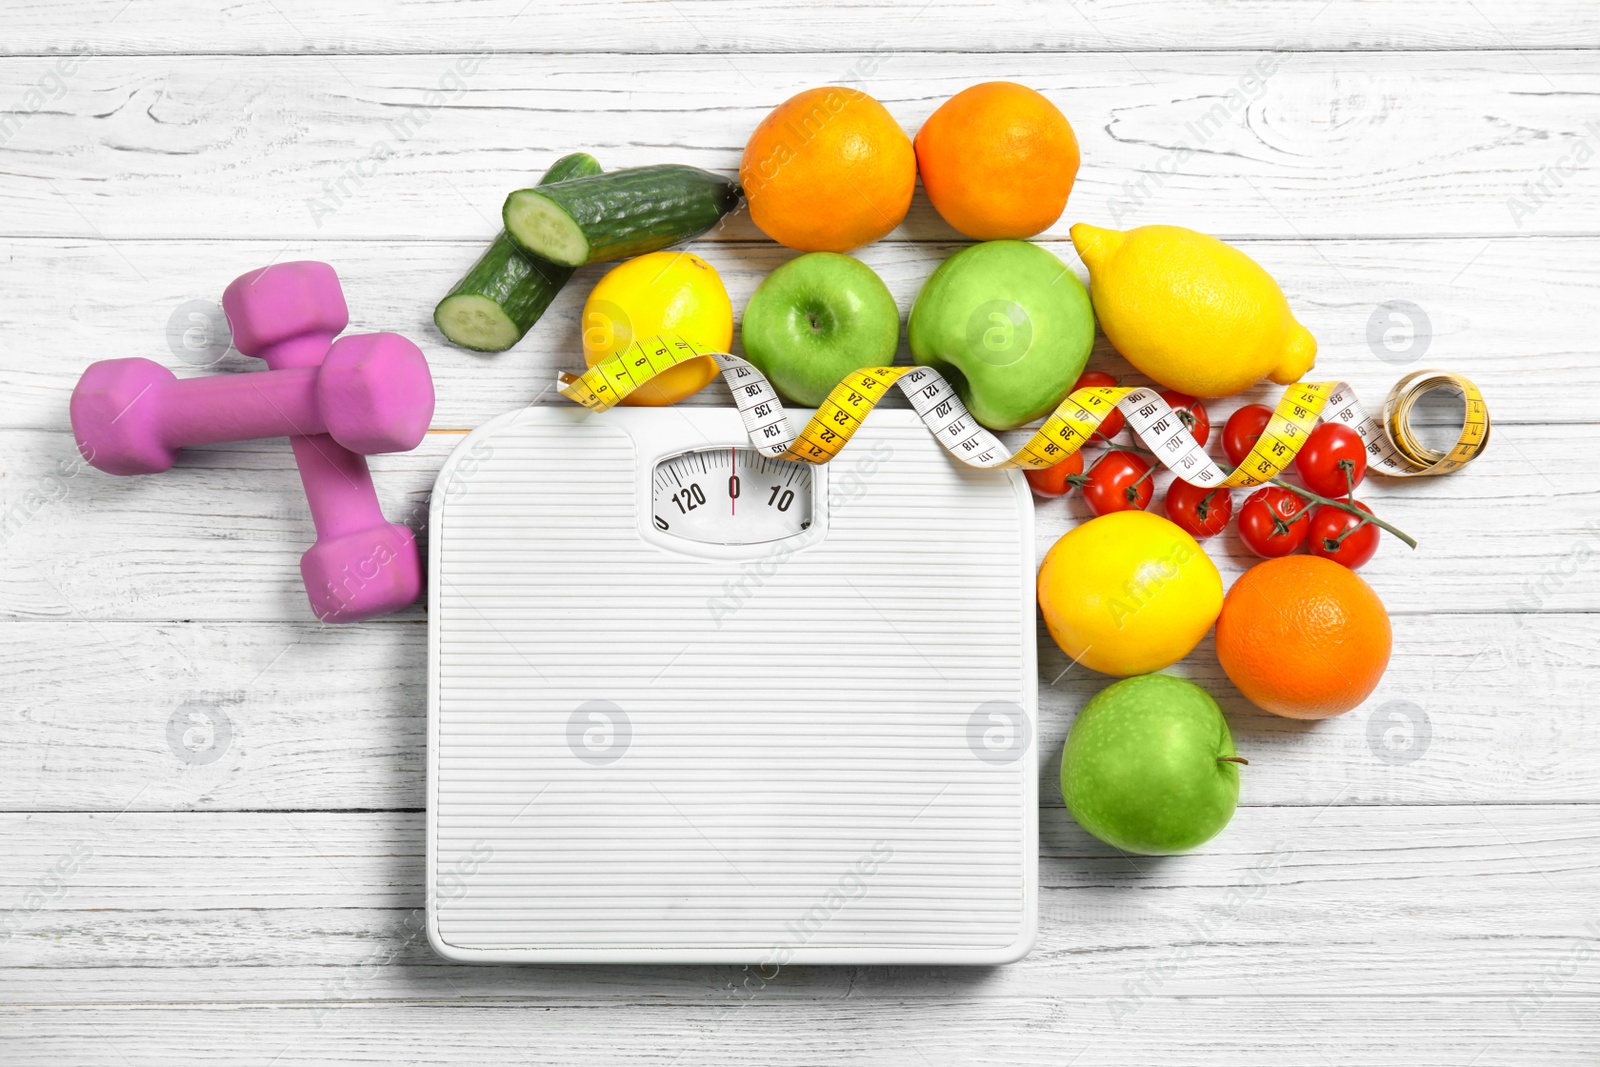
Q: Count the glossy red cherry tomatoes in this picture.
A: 9